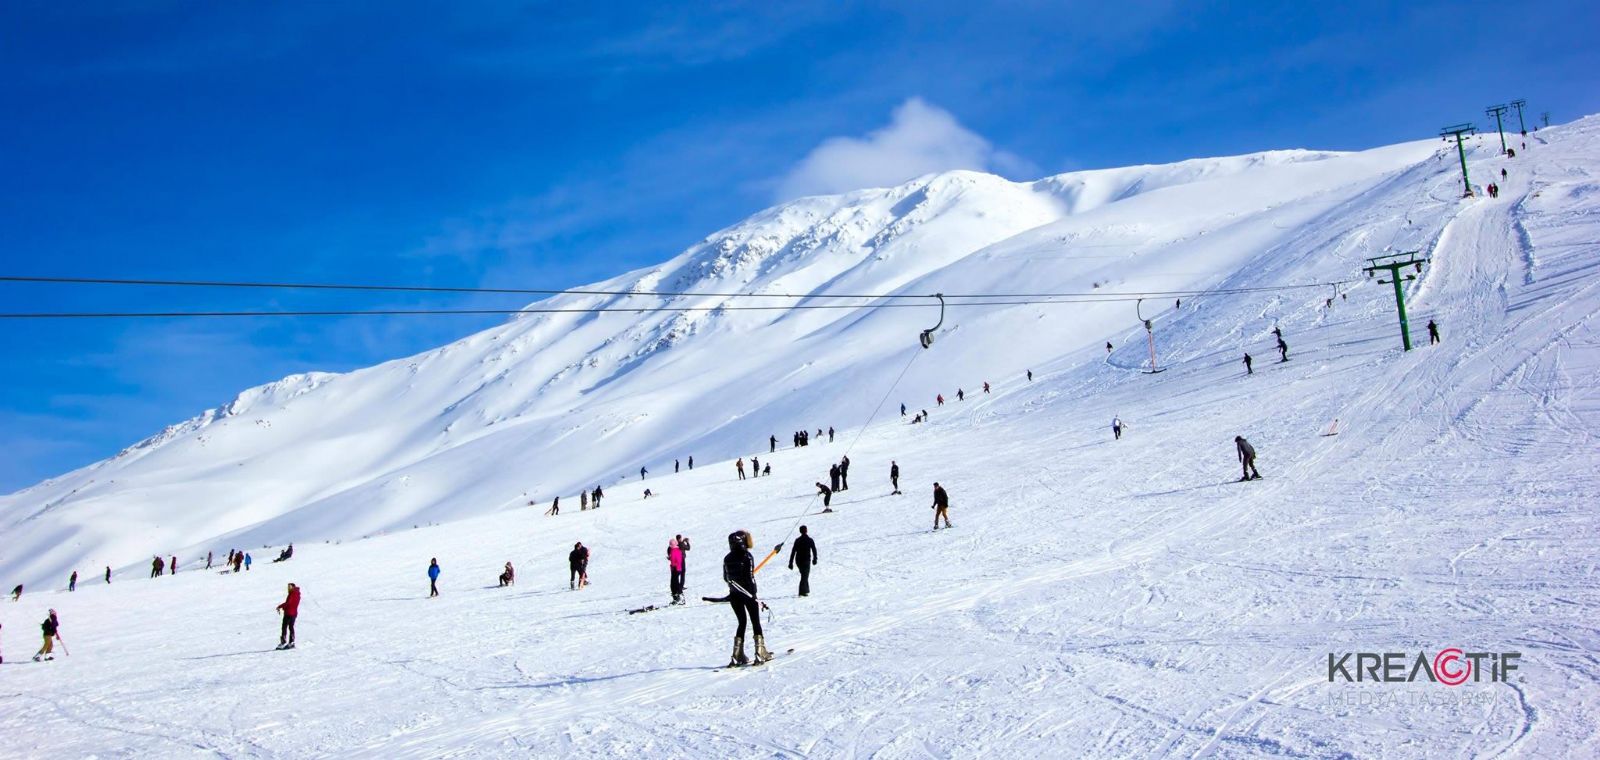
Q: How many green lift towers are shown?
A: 5